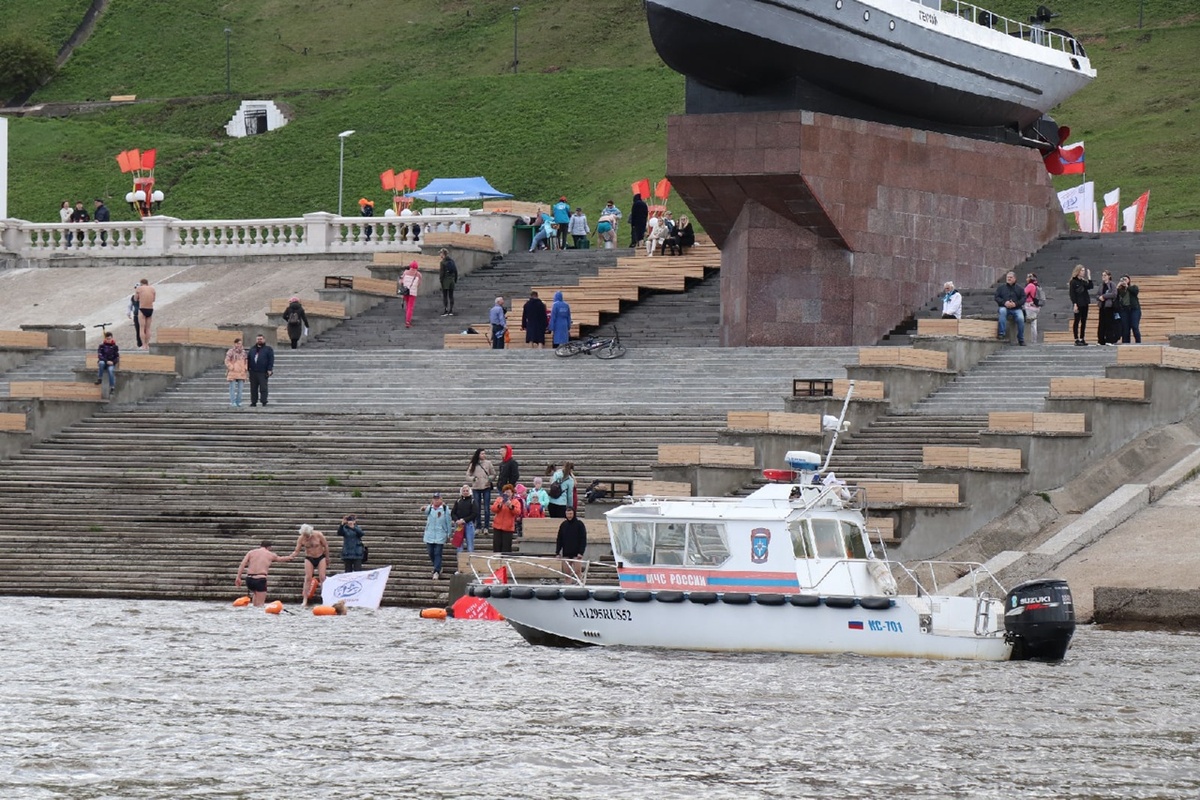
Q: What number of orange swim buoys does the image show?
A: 5